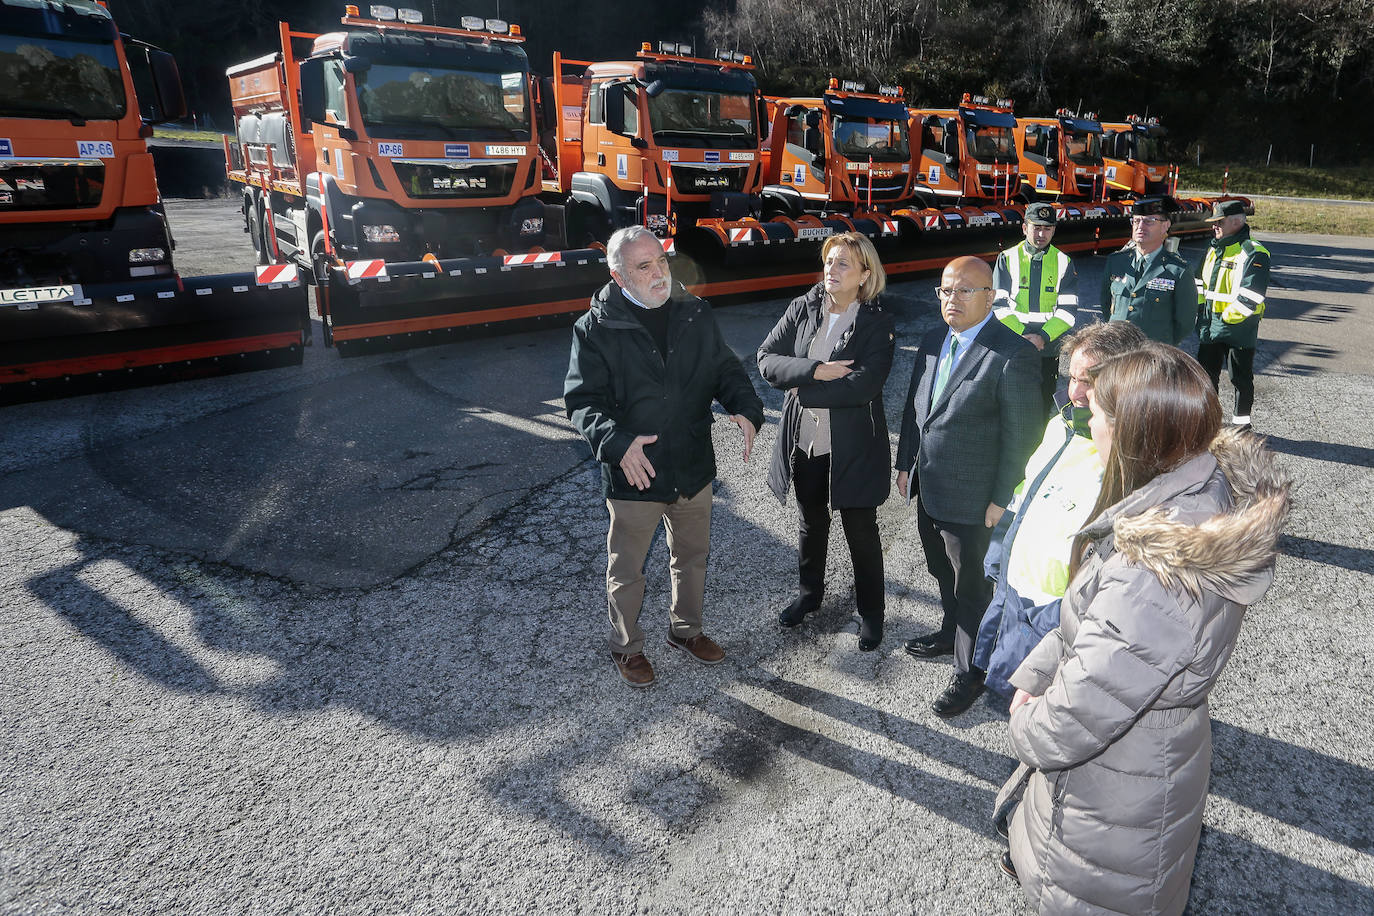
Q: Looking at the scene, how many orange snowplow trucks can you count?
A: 7